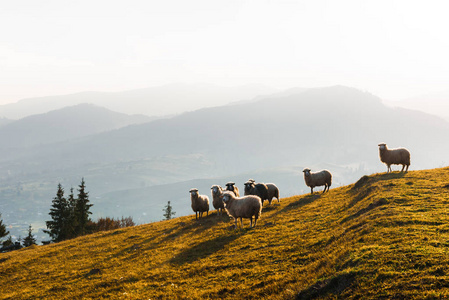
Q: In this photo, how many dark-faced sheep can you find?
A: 2